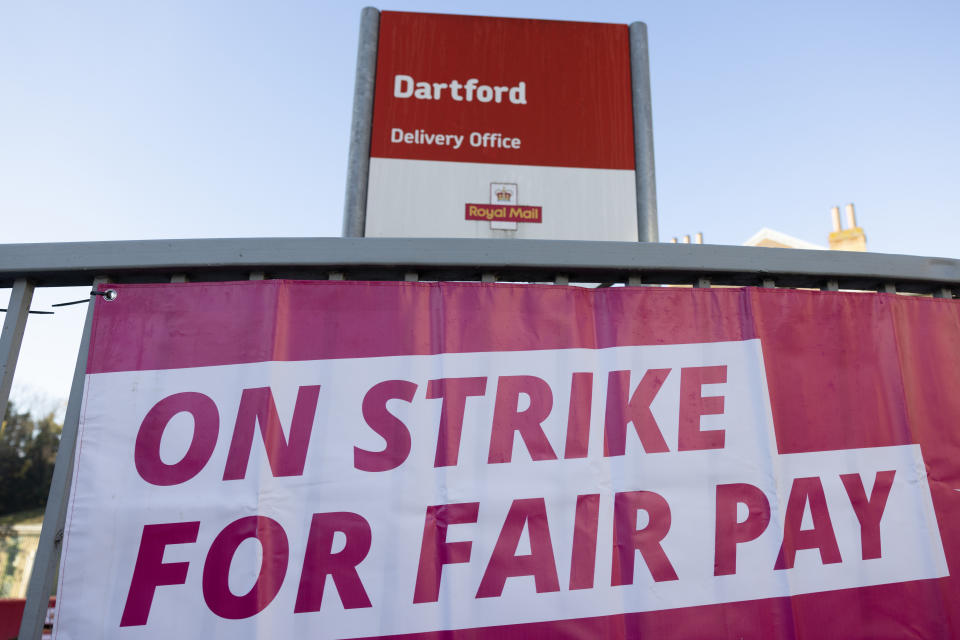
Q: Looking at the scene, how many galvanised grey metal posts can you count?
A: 2